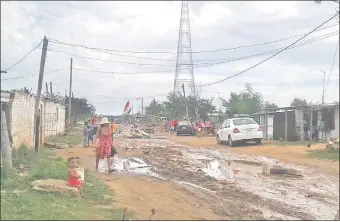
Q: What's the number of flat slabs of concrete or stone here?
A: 1